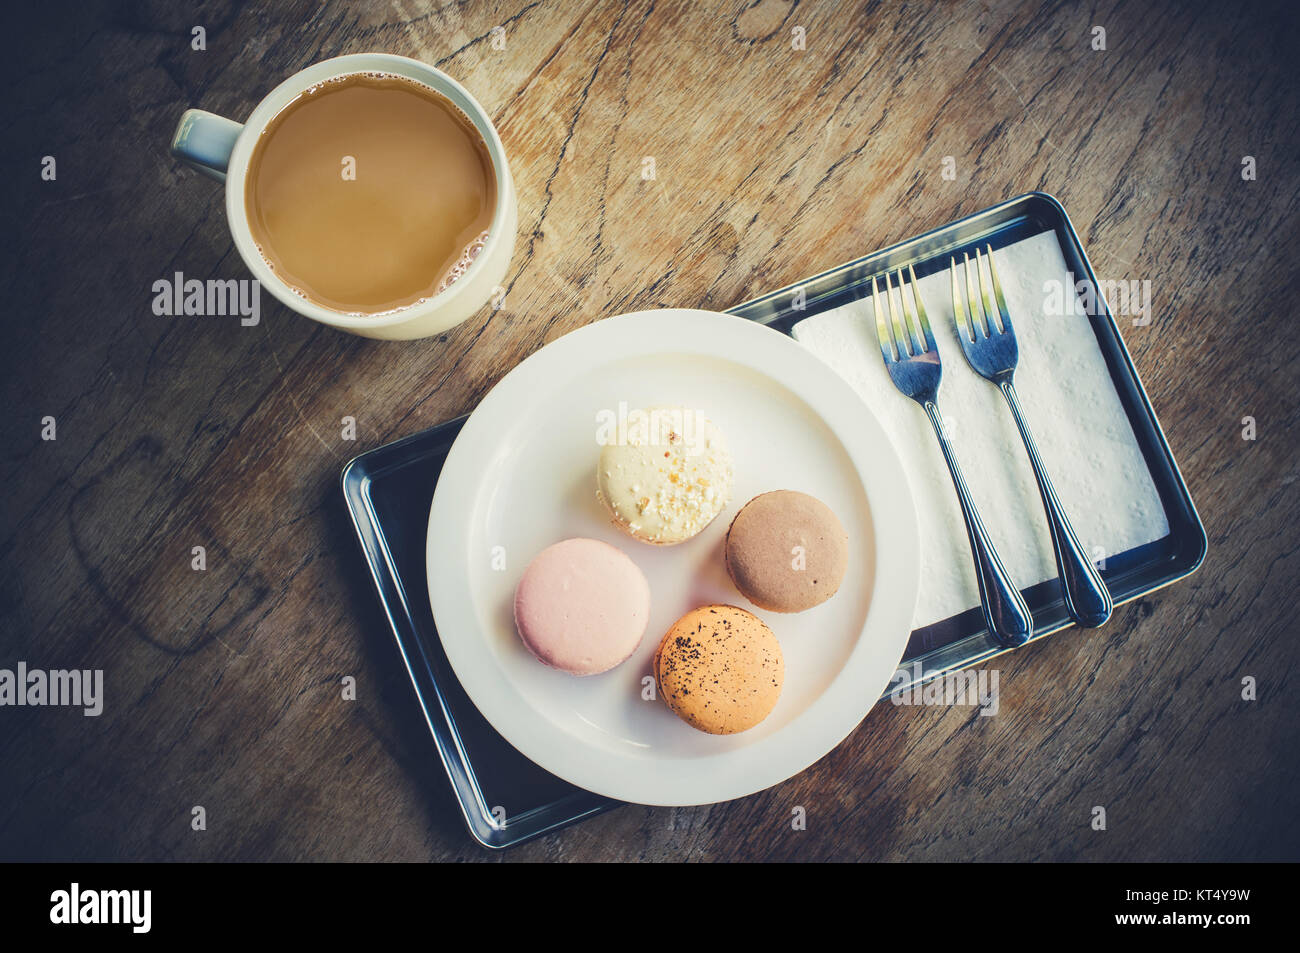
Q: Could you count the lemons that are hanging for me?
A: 0